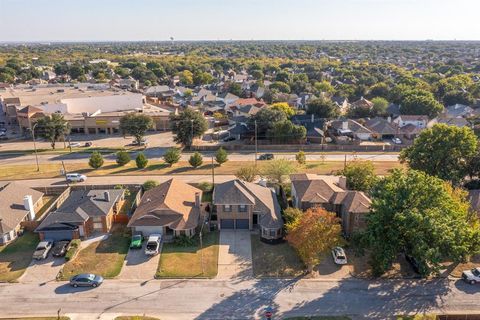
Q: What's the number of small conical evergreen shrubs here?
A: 6